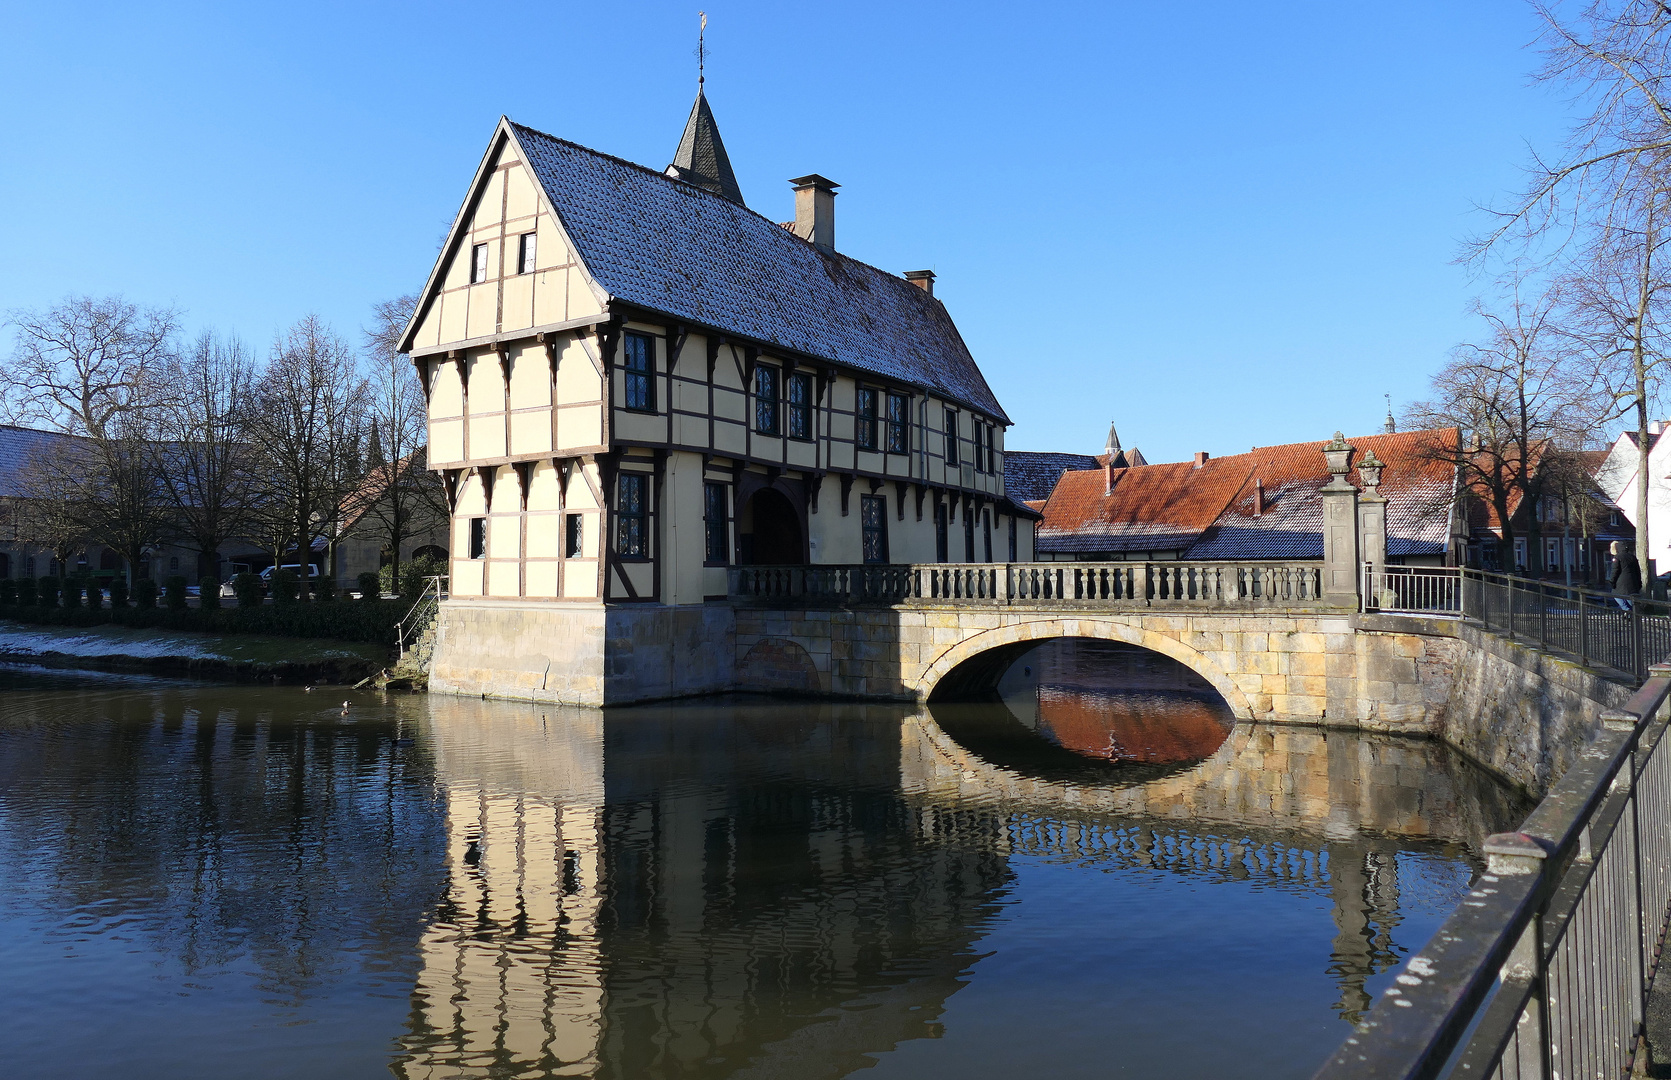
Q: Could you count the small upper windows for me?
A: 2